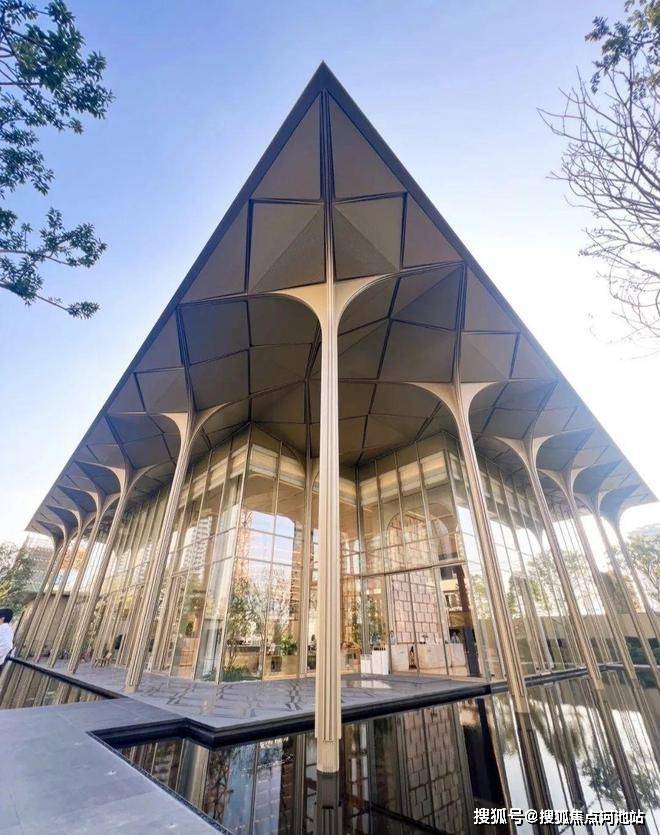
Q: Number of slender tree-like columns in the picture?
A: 12